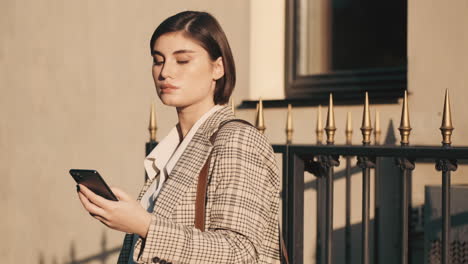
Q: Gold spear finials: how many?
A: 11